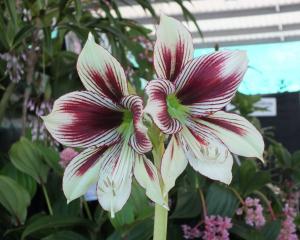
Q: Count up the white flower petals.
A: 12